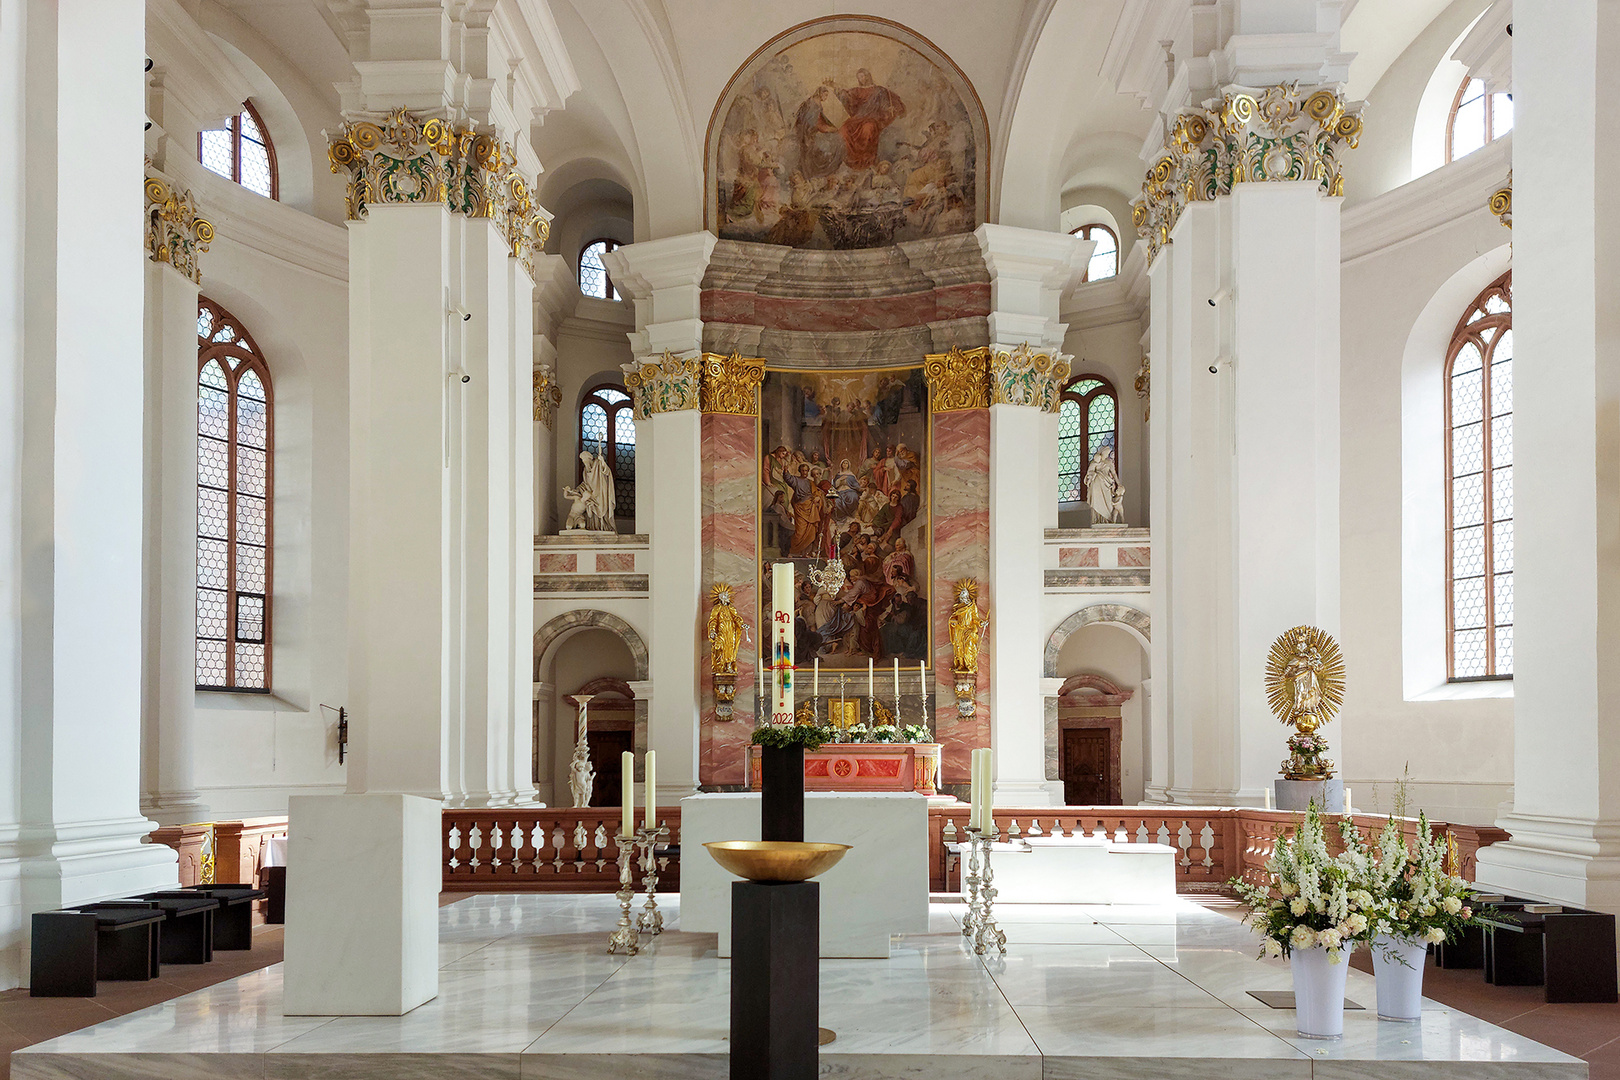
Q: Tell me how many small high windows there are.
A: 4